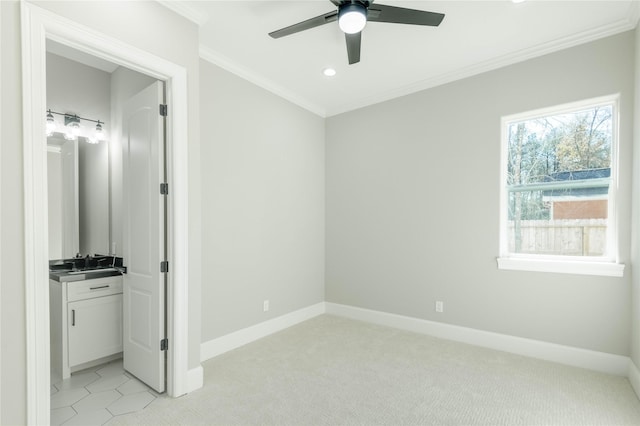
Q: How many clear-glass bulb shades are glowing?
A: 3